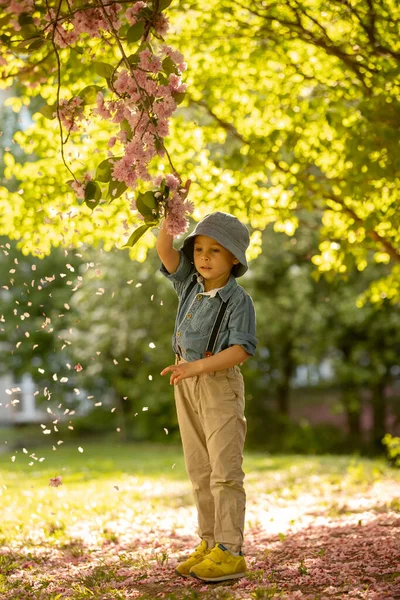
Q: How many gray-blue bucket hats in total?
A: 1